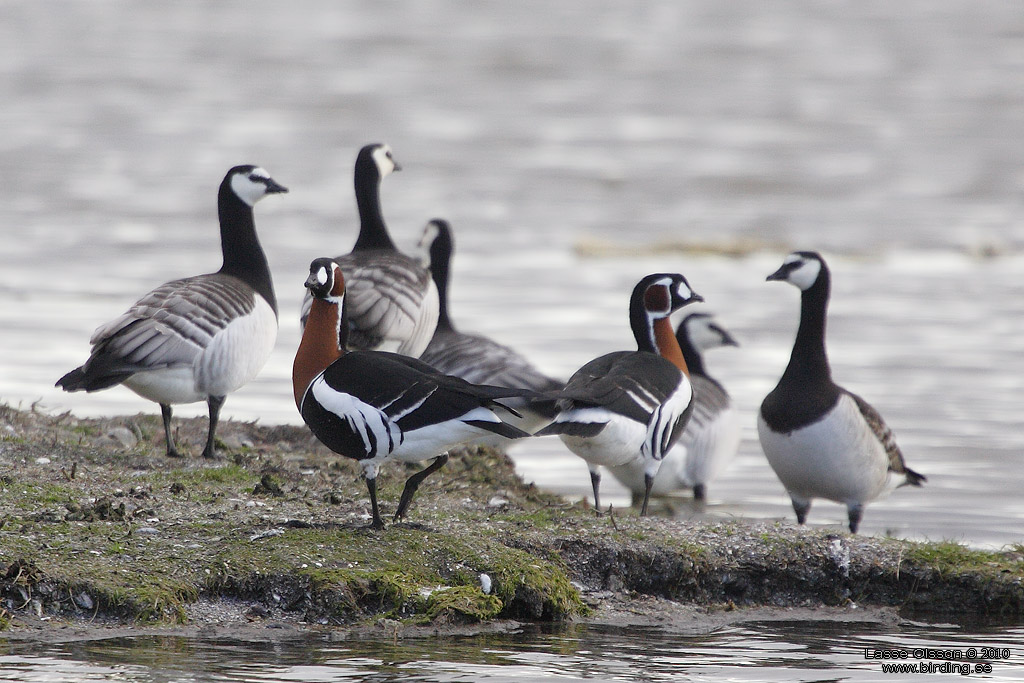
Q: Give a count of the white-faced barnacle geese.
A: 5